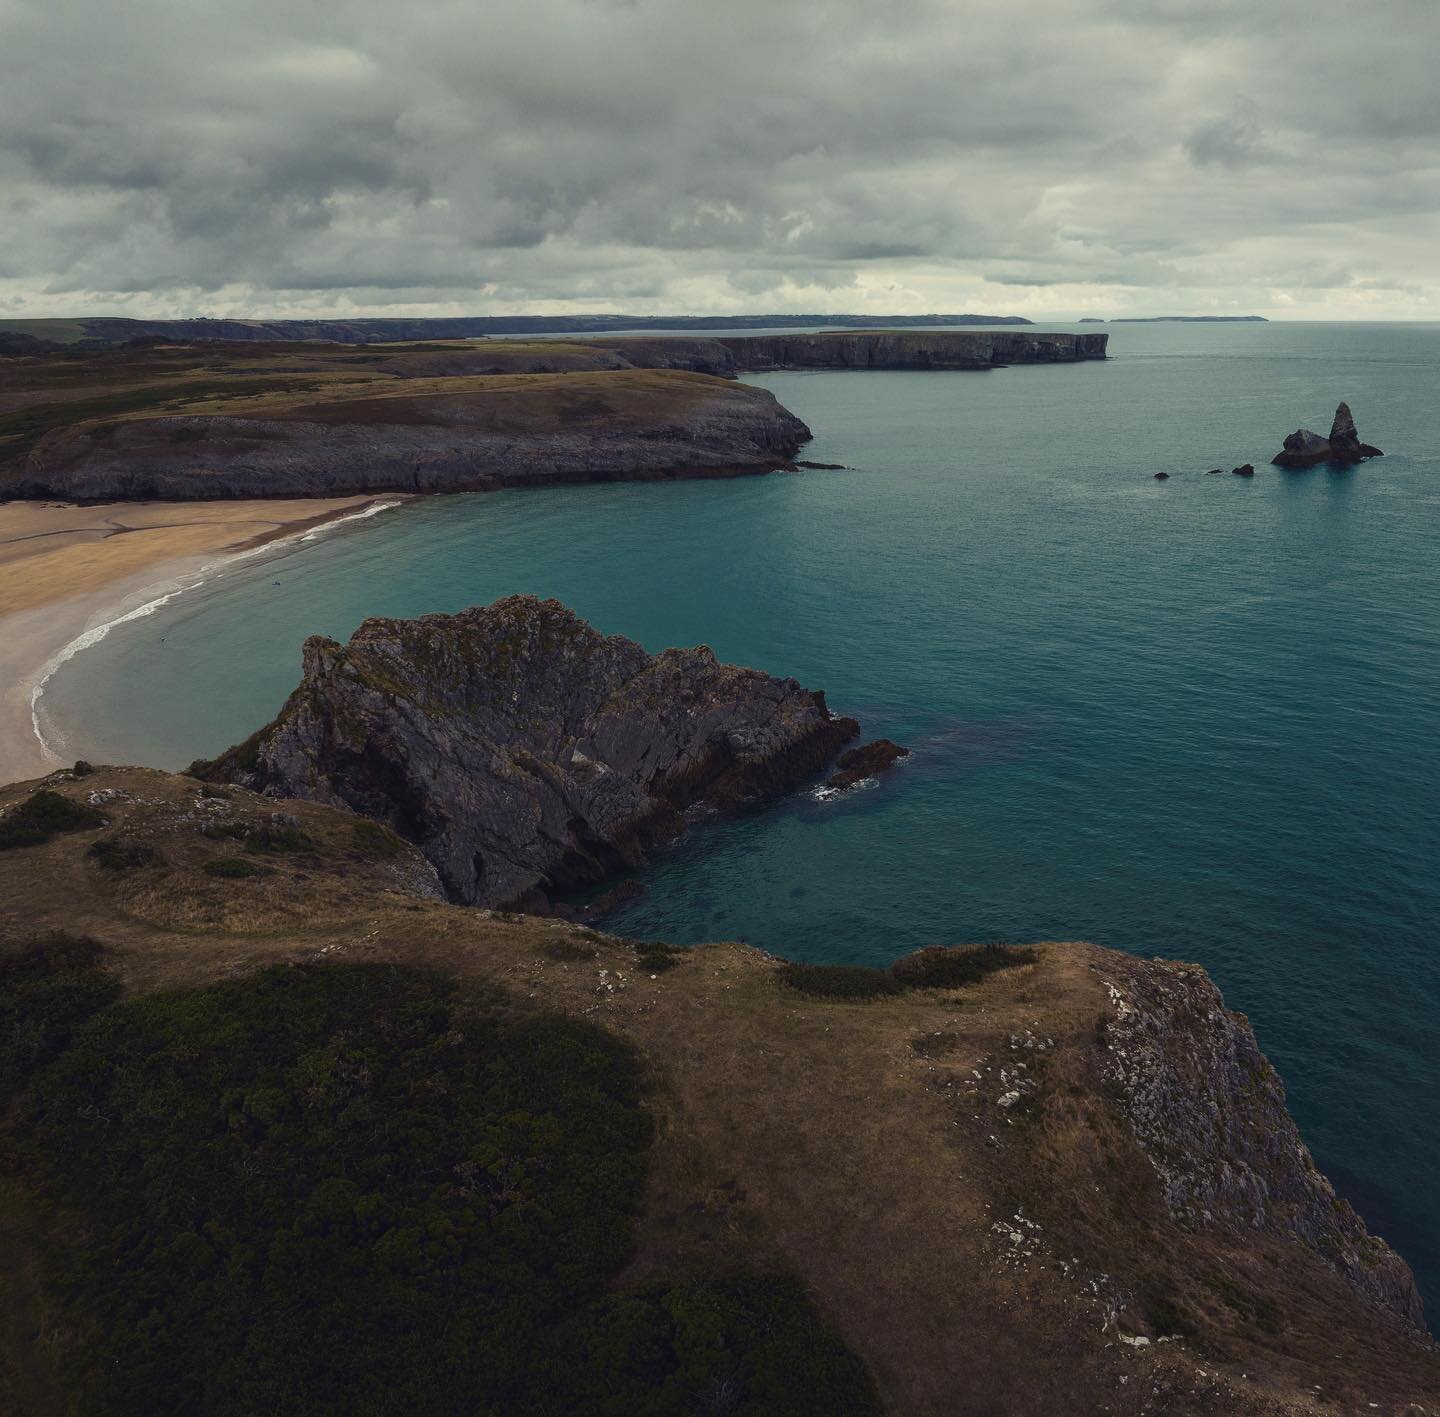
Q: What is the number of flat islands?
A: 2